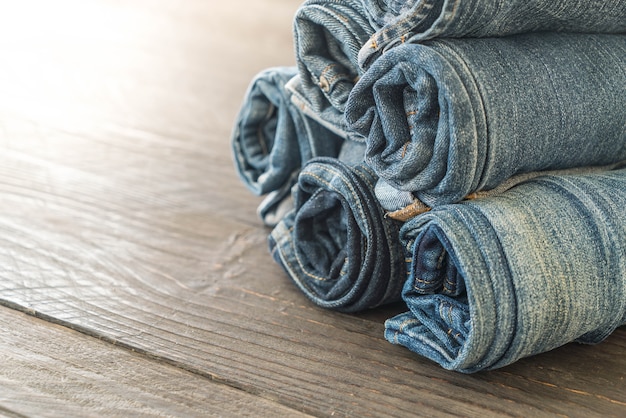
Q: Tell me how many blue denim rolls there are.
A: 6